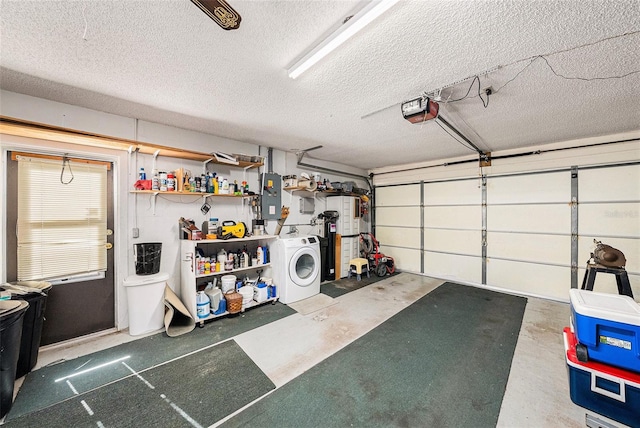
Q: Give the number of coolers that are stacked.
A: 2